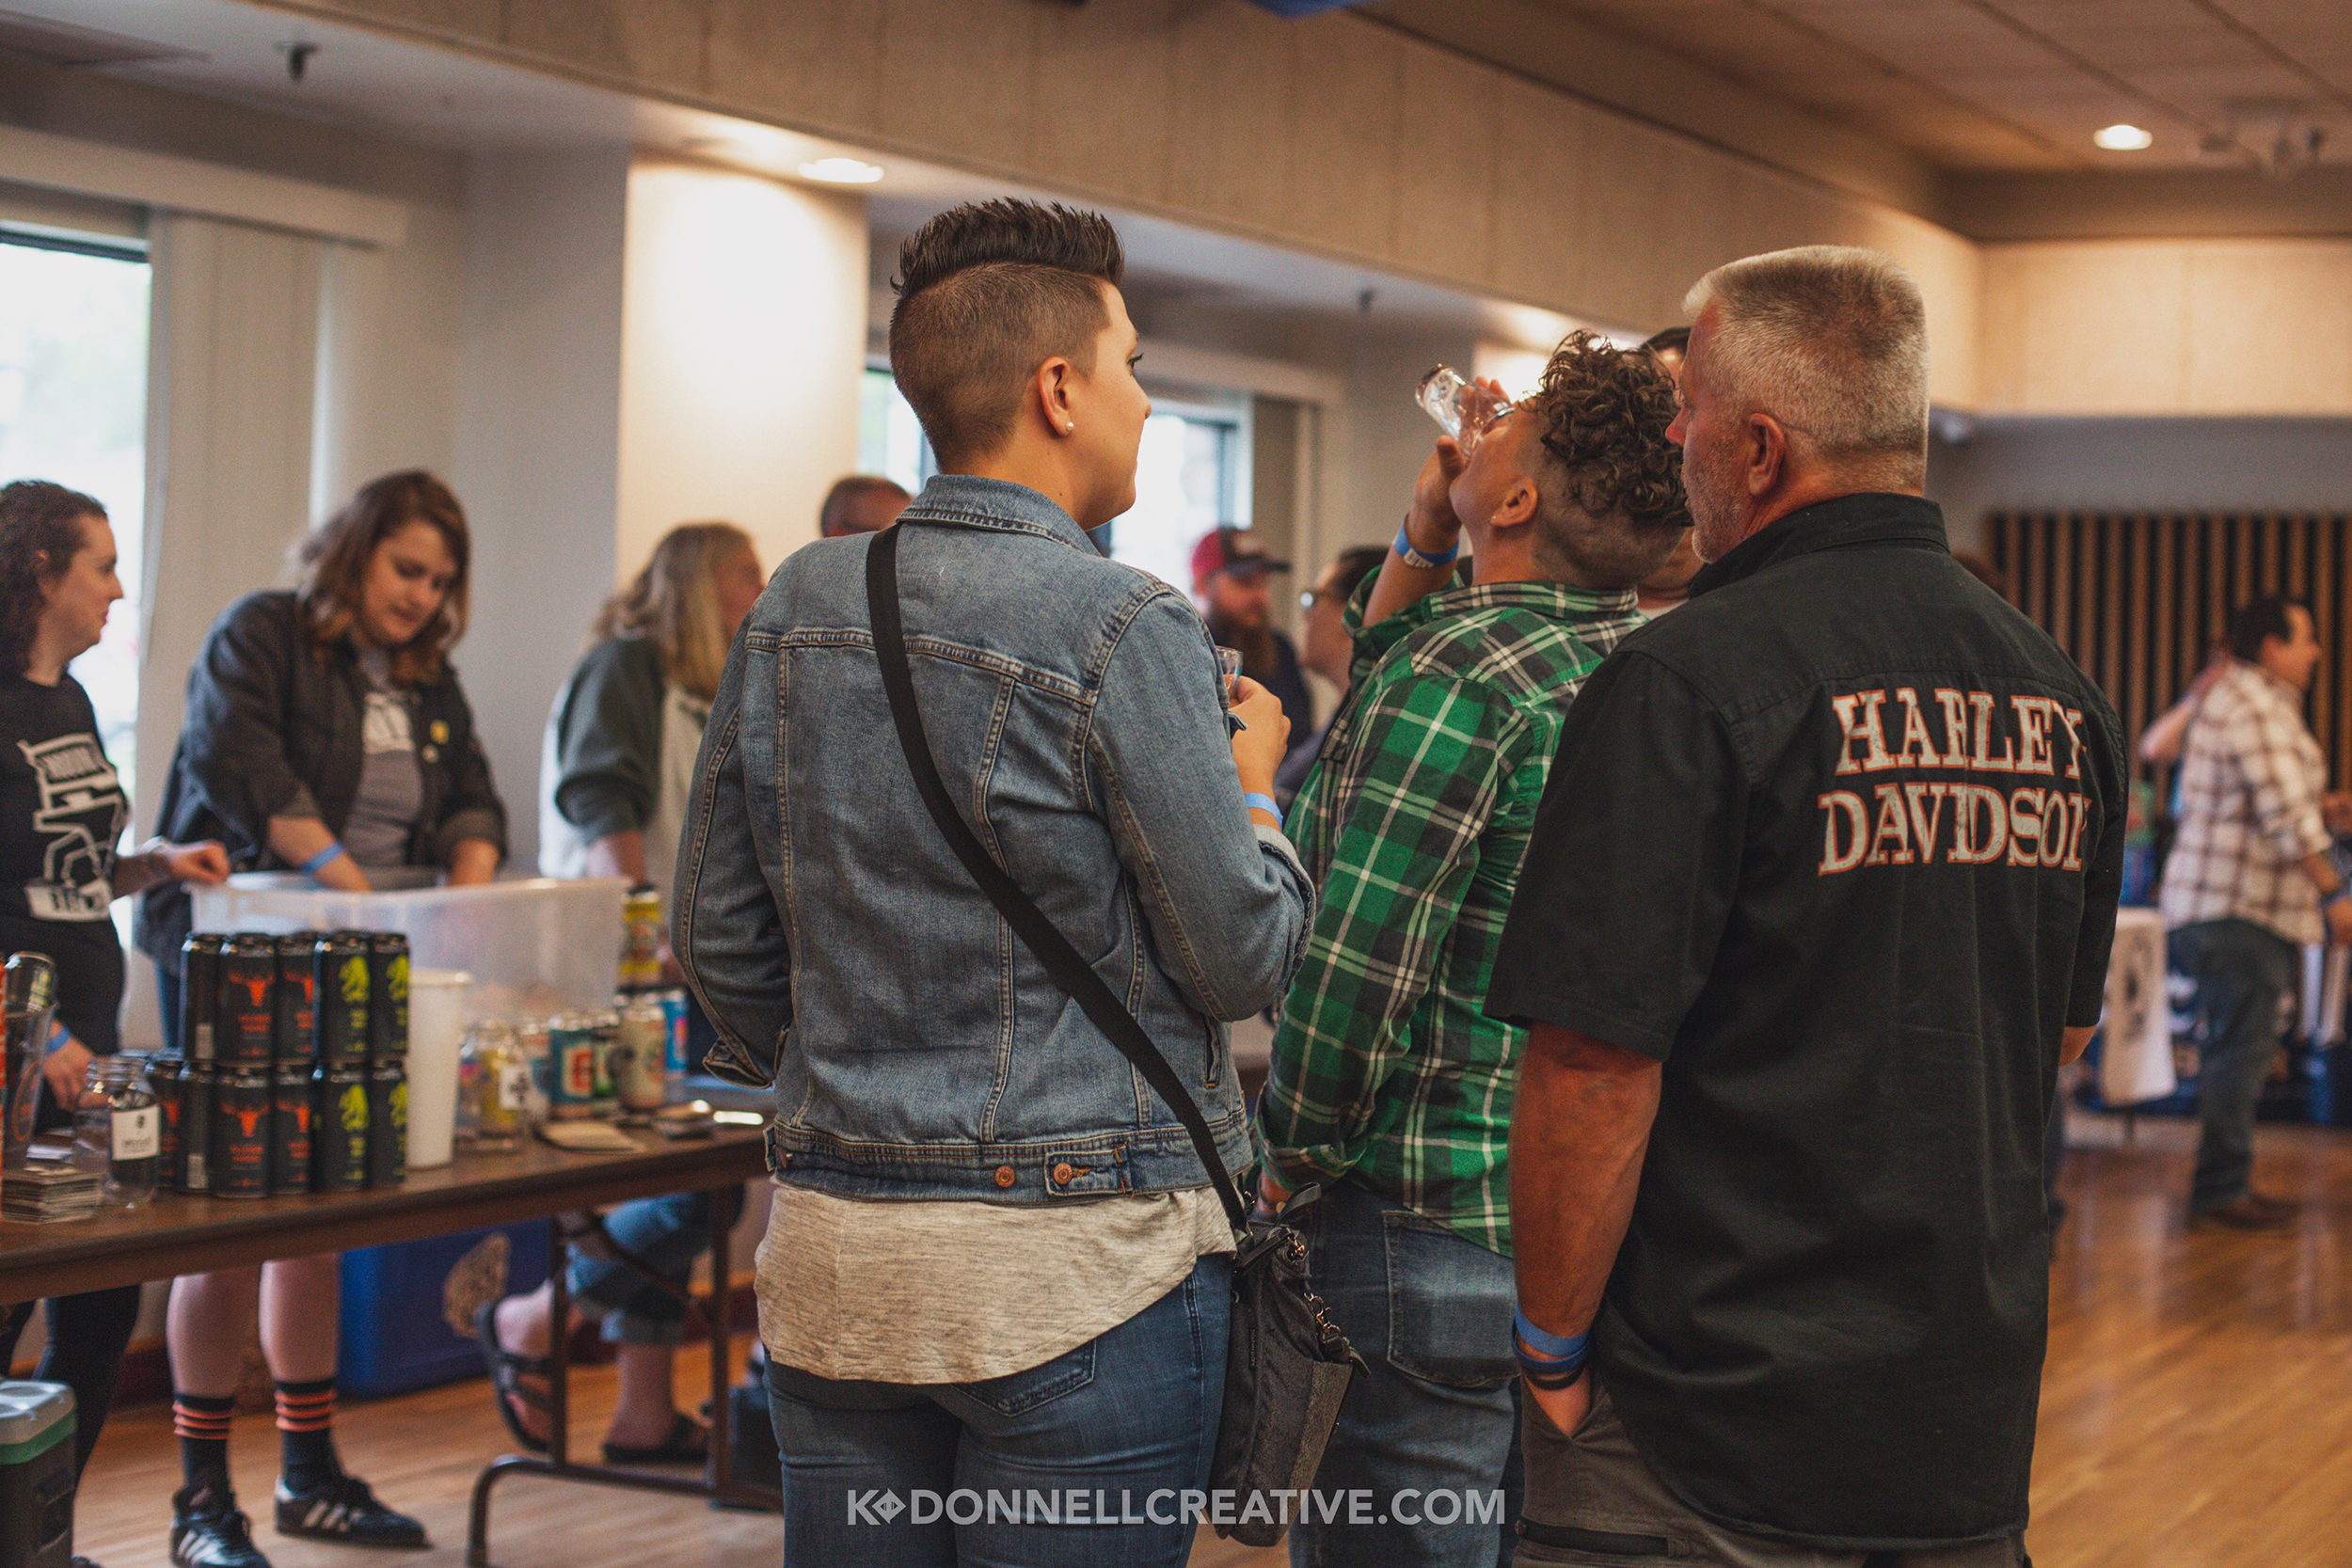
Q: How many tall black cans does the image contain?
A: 11